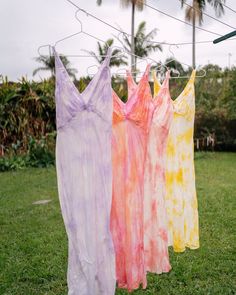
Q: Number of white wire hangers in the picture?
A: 4